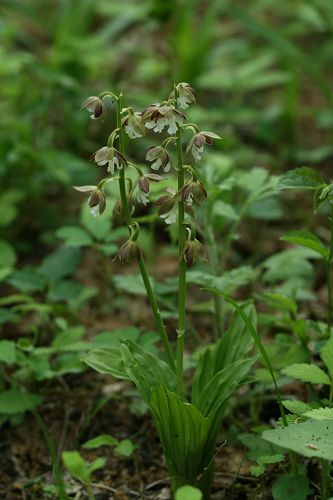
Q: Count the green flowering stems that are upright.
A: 2